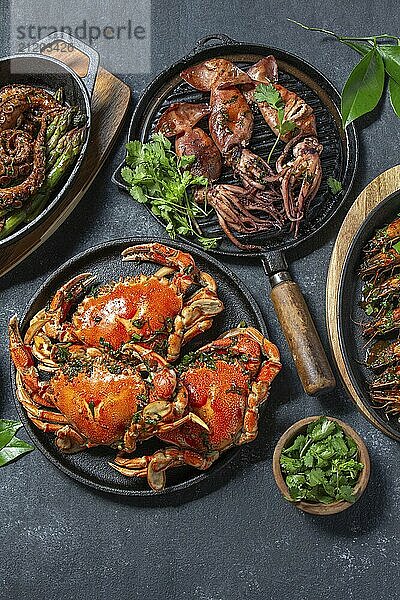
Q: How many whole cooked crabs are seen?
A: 3